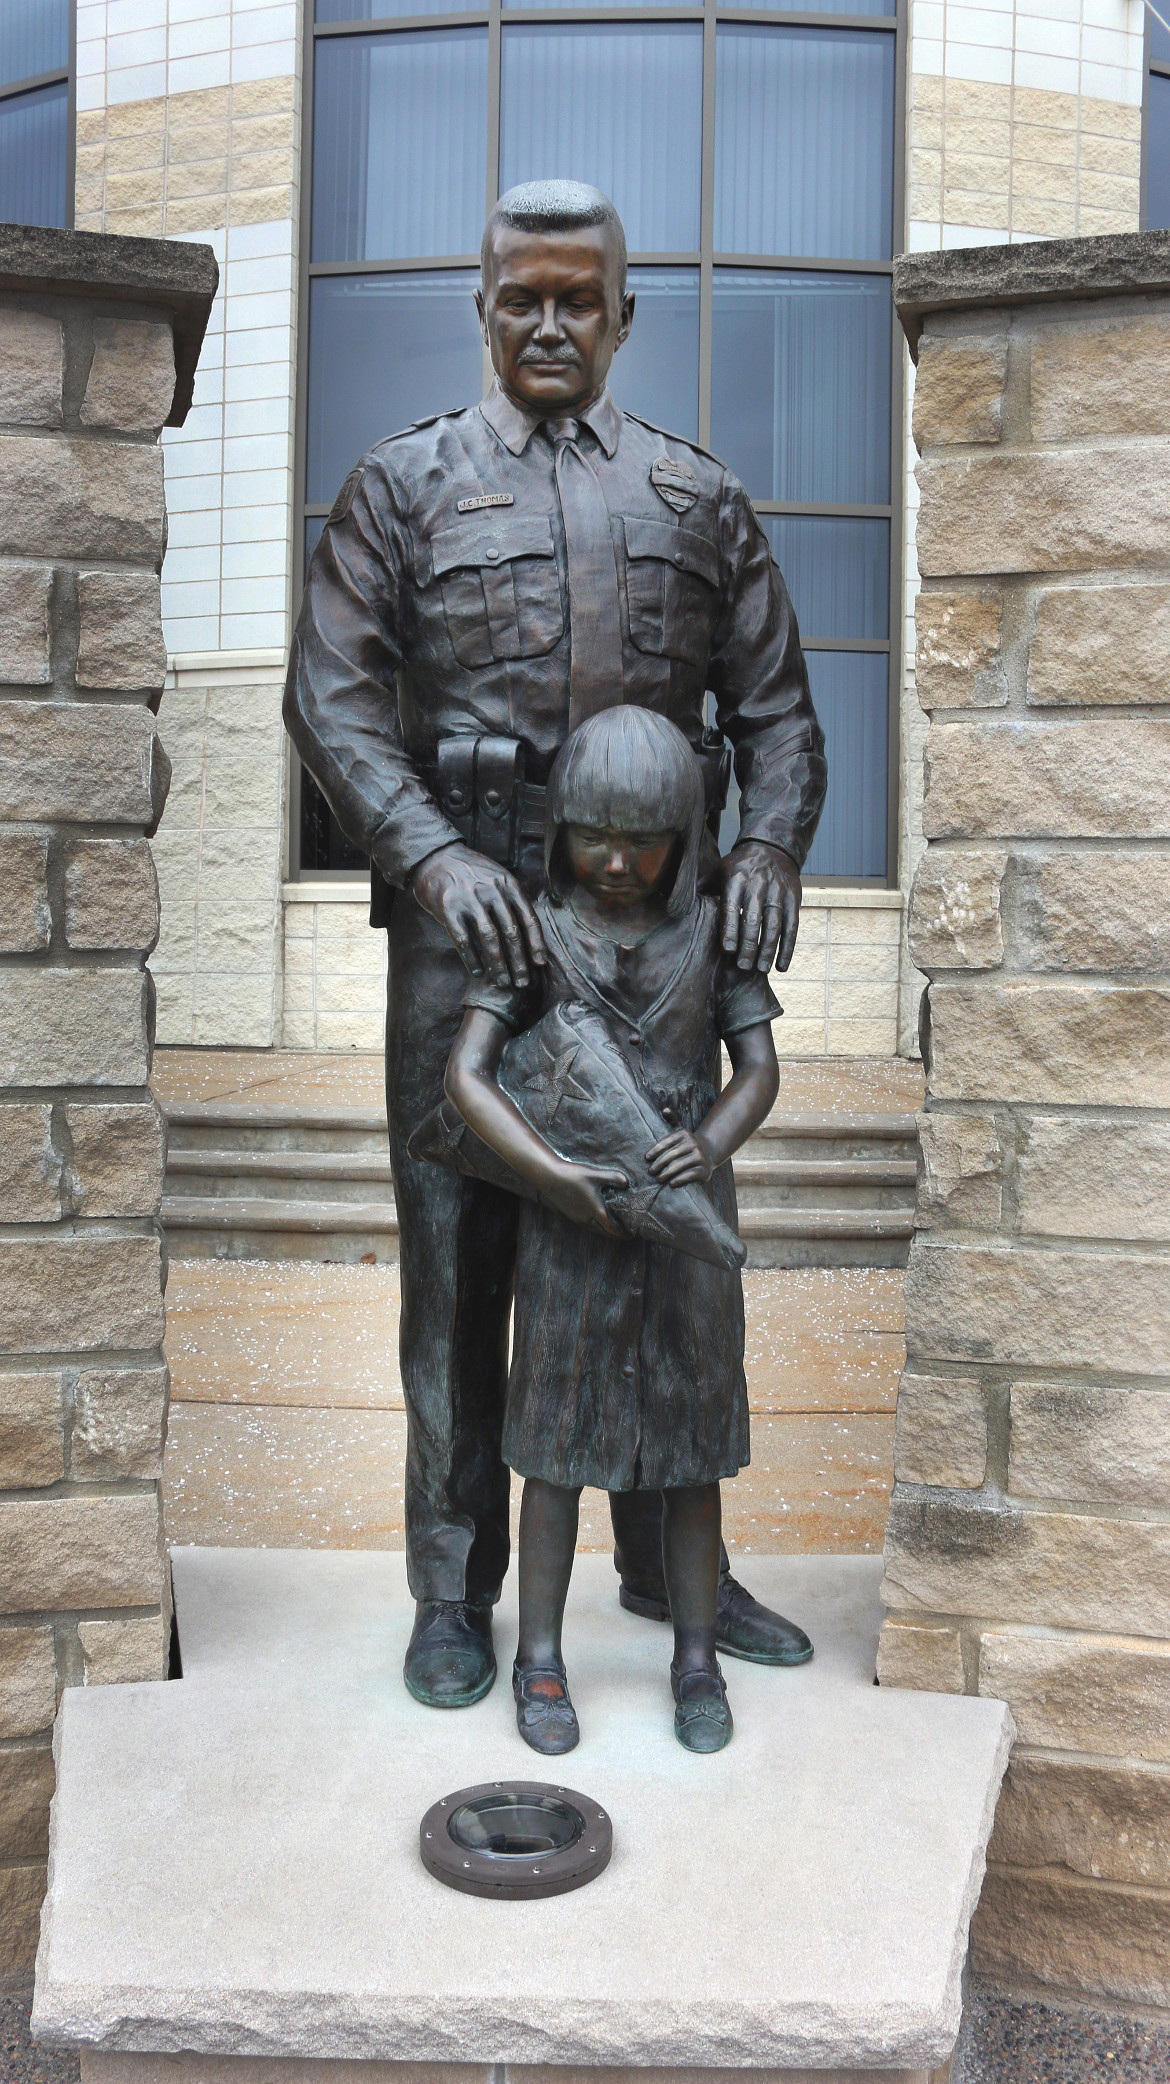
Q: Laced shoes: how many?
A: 2